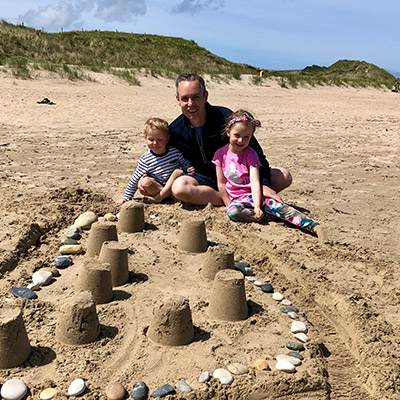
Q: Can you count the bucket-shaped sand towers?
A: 10